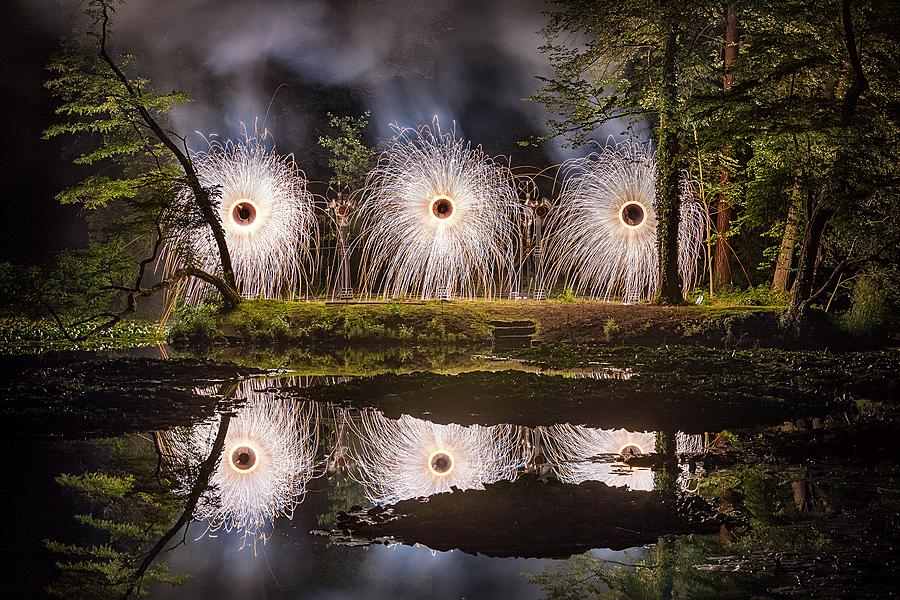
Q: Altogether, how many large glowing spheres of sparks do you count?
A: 3